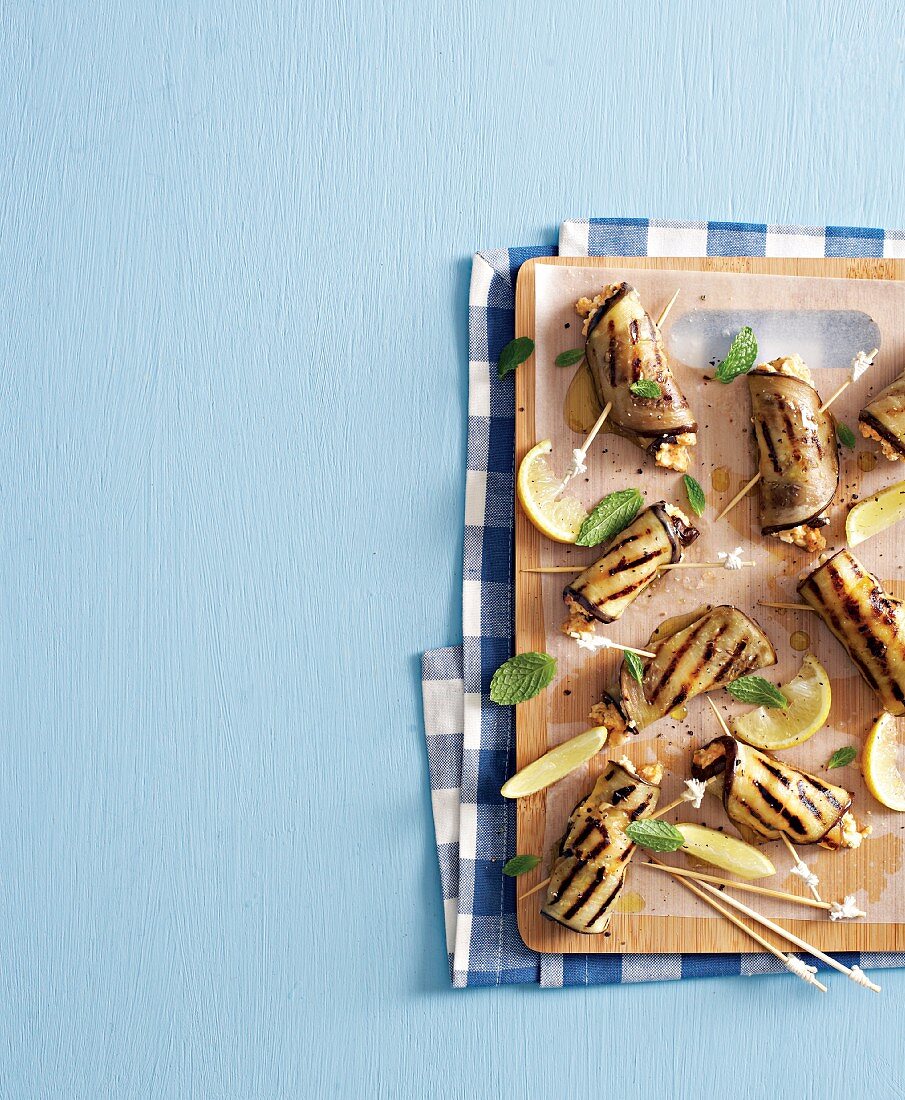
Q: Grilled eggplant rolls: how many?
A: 8